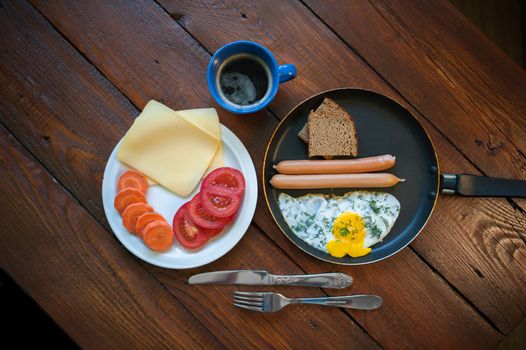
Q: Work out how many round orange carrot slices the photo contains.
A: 5